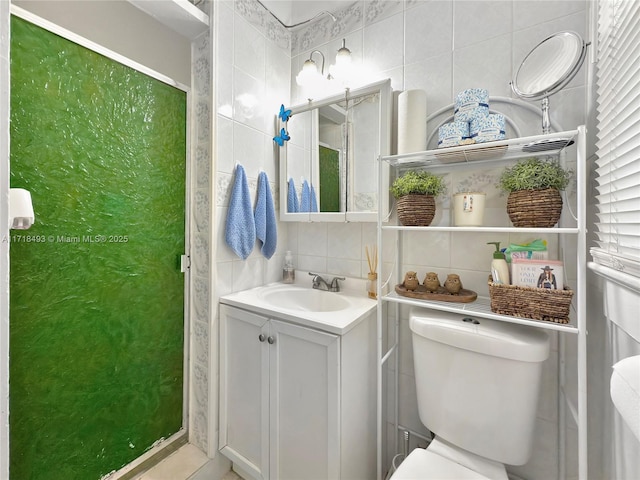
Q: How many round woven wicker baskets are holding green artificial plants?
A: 2